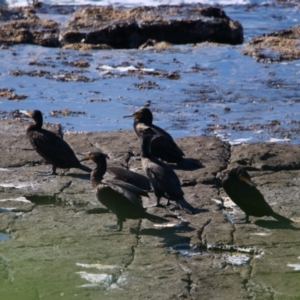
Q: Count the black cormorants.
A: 5